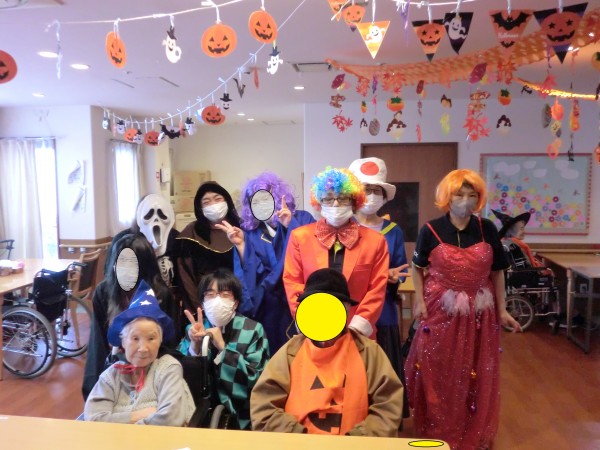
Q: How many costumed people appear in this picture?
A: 11